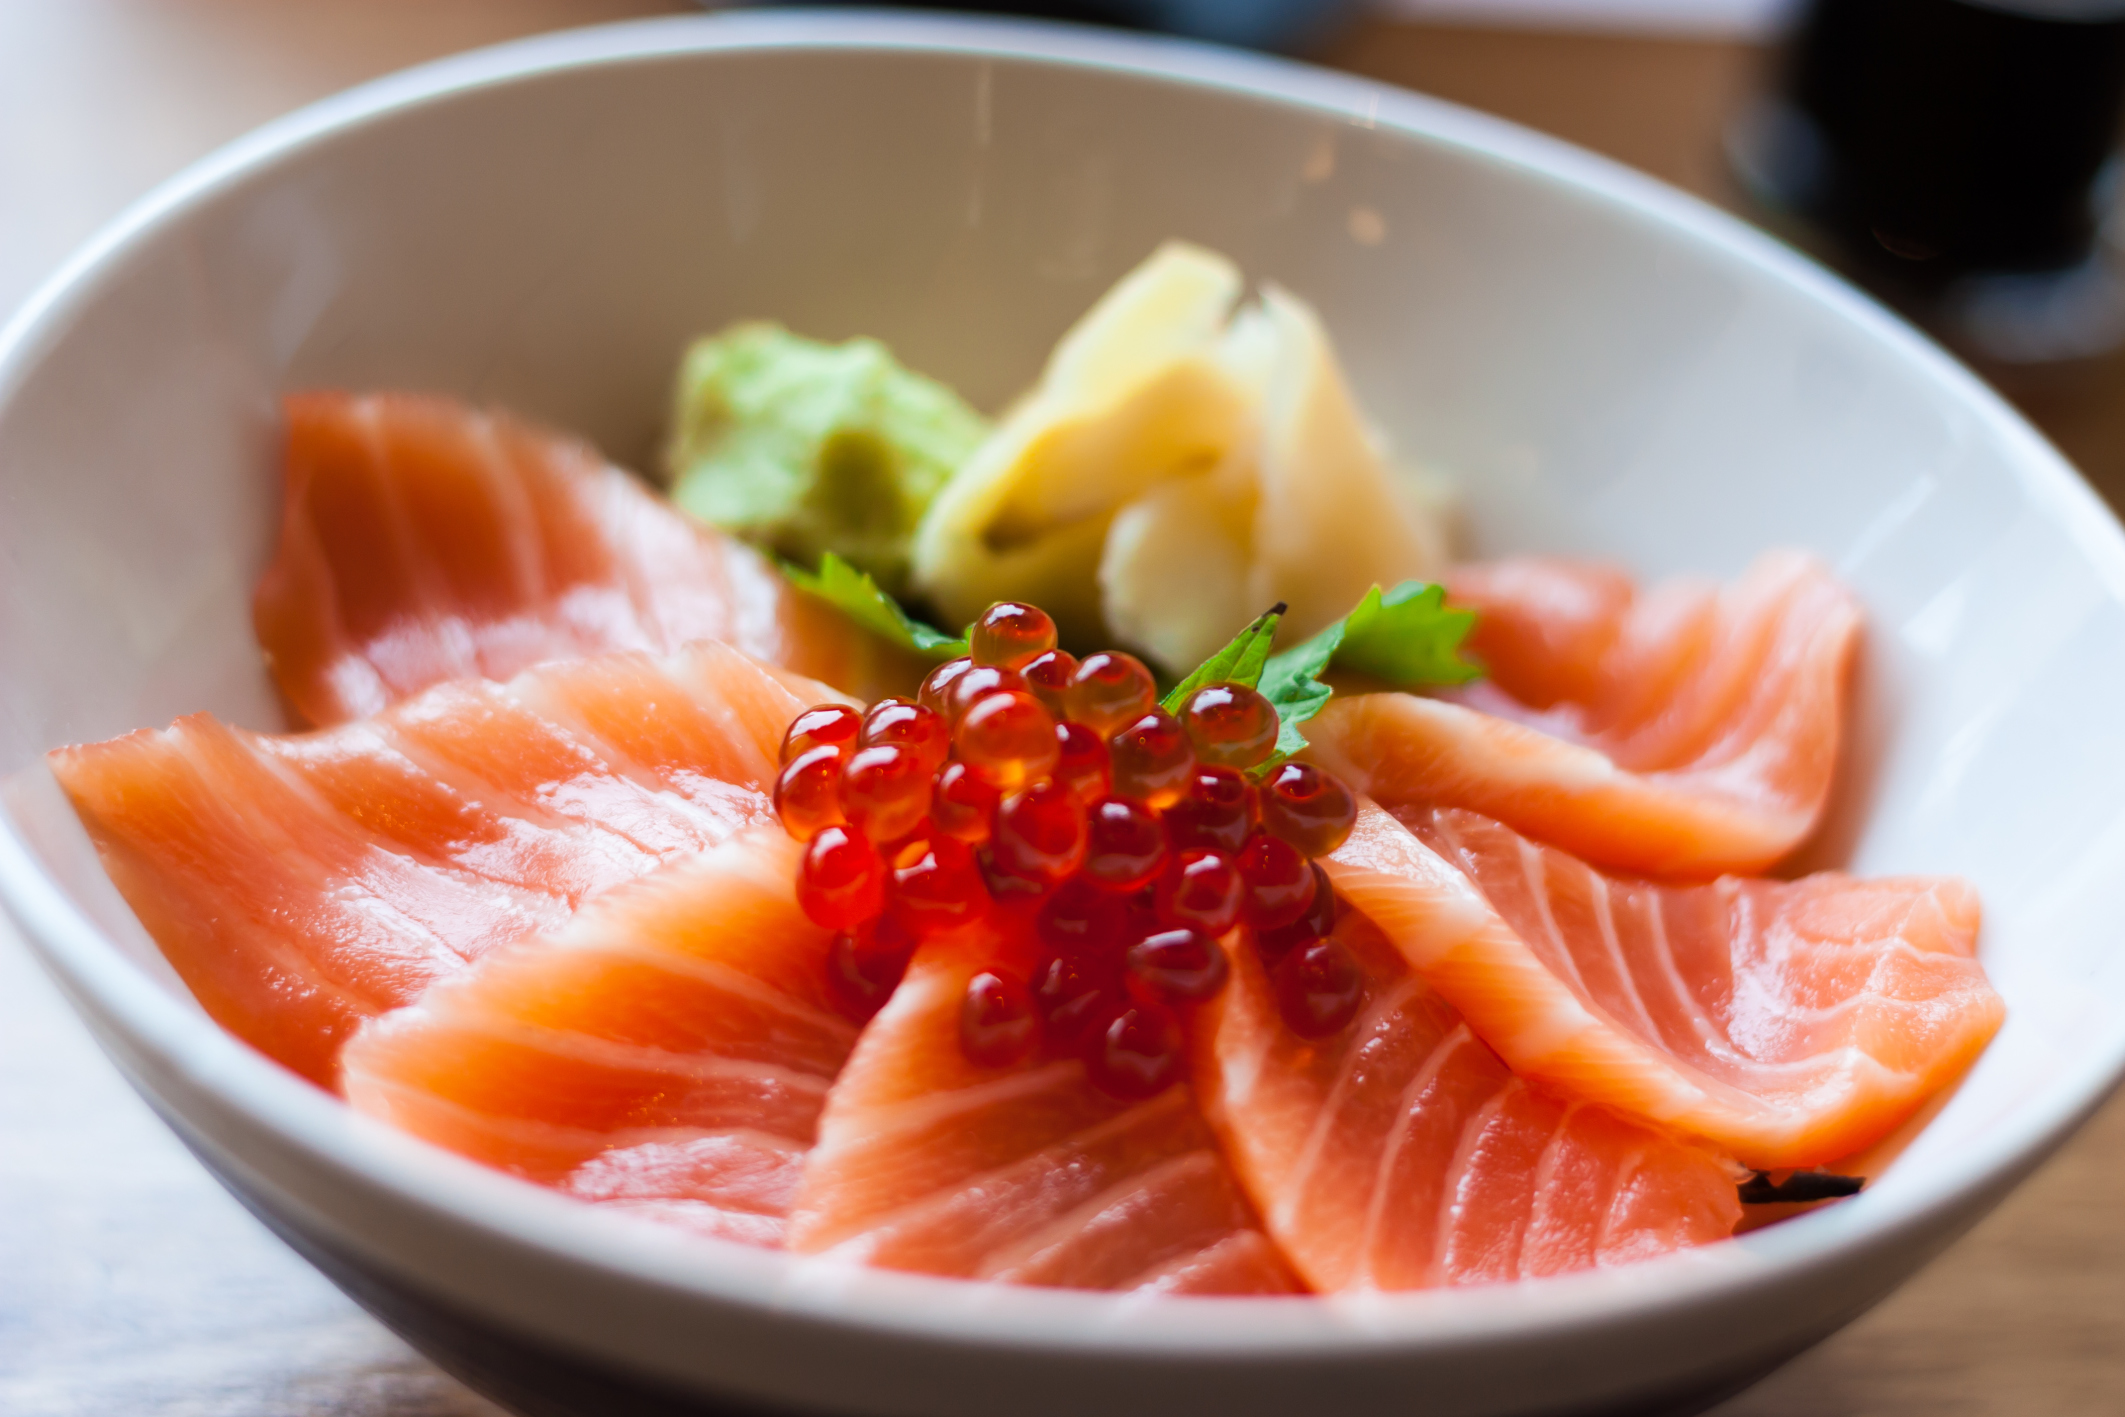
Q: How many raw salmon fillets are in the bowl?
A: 7